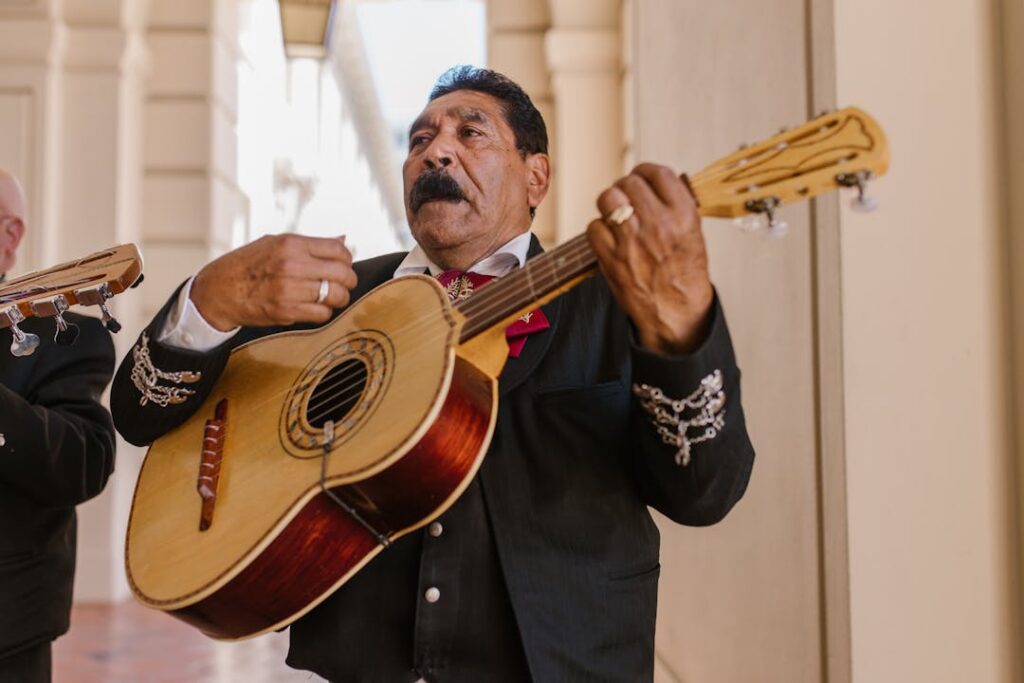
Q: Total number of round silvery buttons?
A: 2